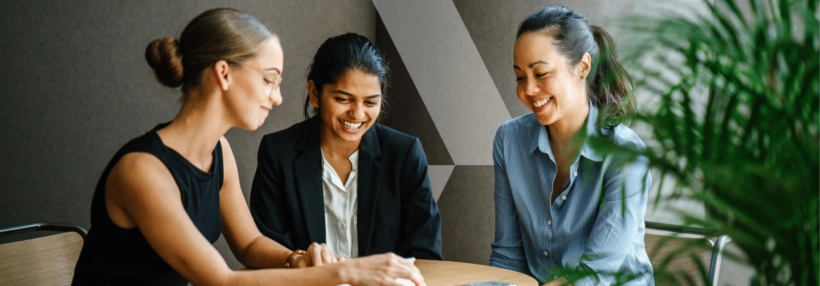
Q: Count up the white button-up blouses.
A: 1